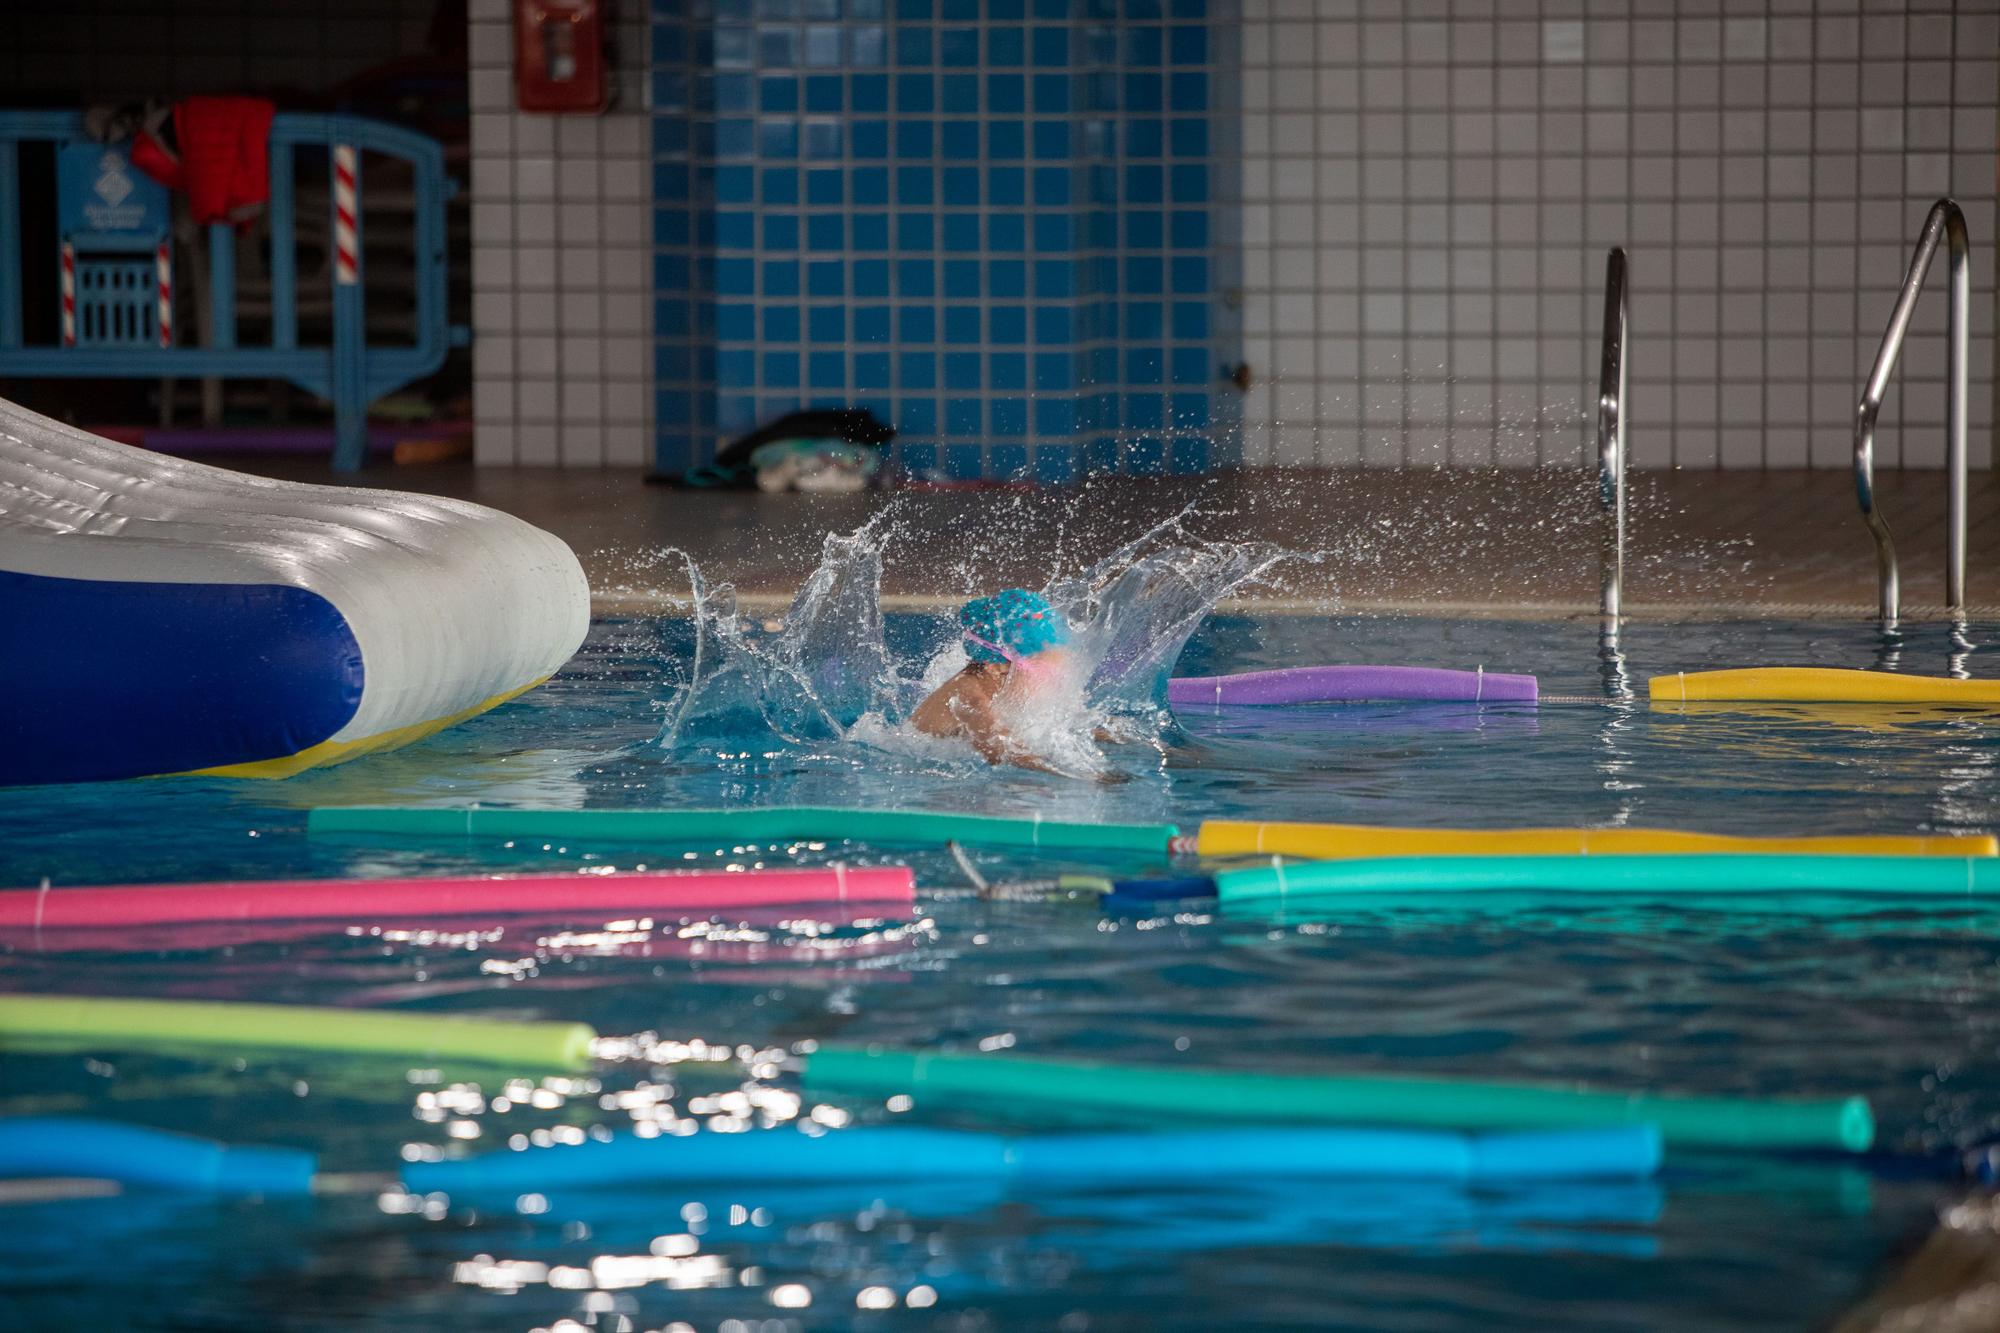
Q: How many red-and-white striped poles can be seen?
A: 3